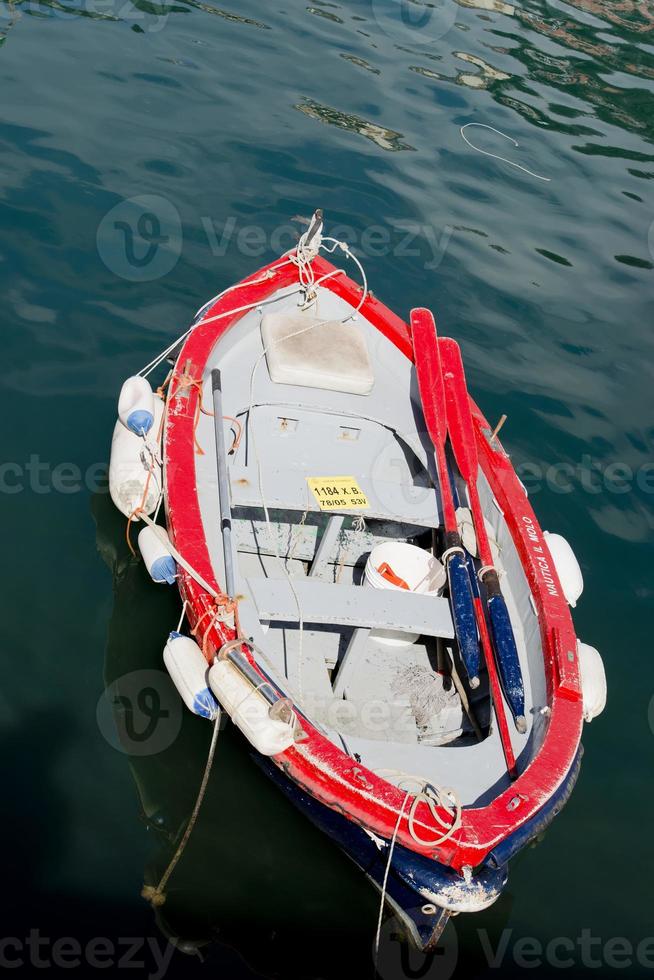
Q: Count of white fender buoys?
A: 7